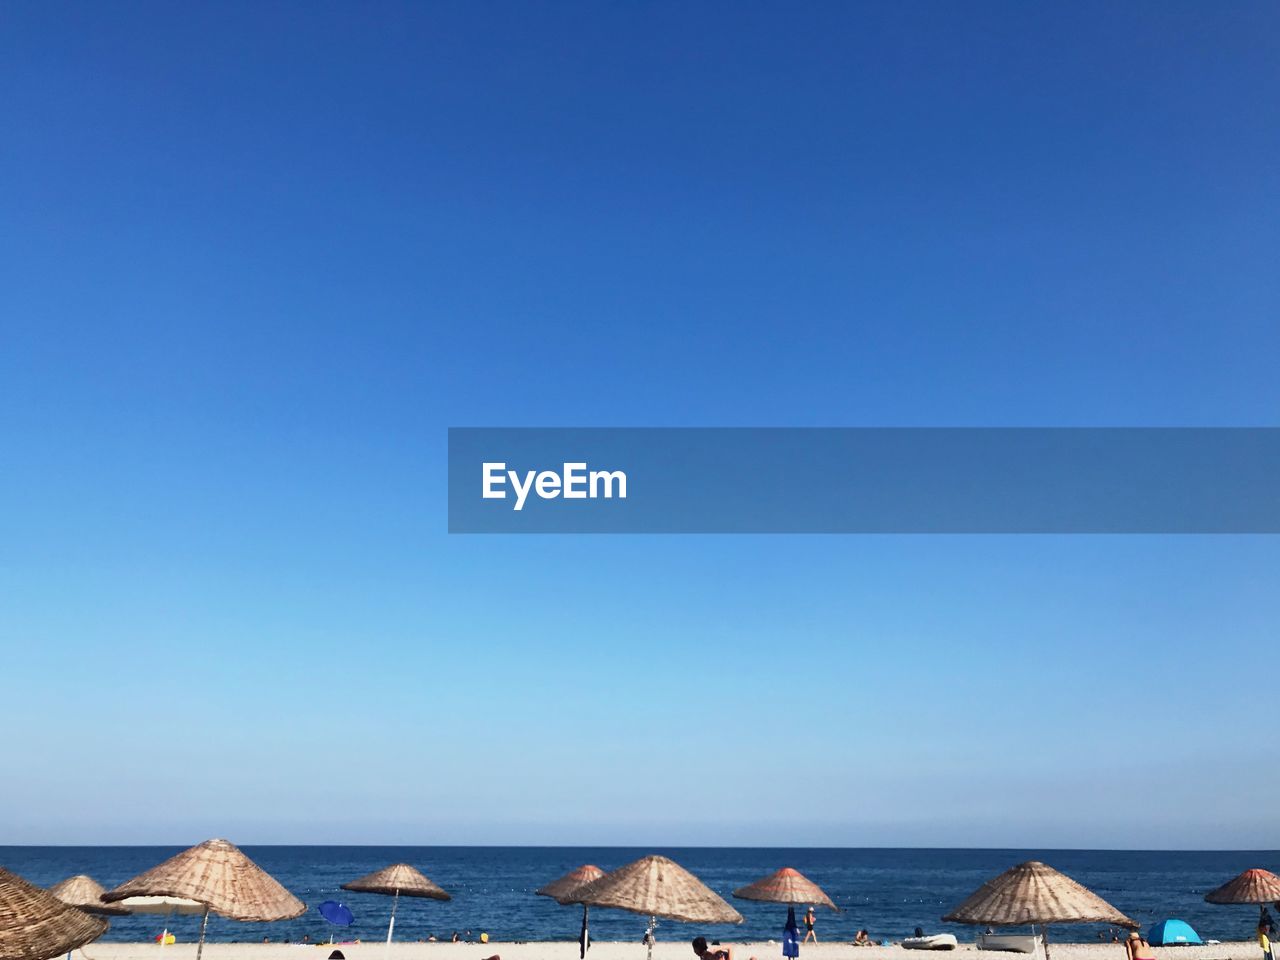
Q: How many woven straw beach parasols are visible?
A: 9